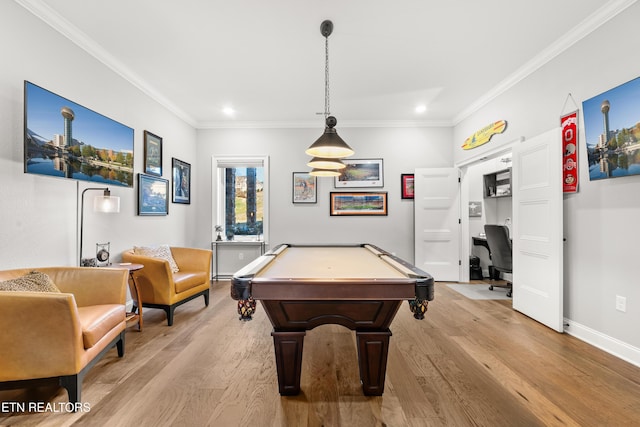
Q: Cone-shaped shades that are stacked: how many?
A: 3